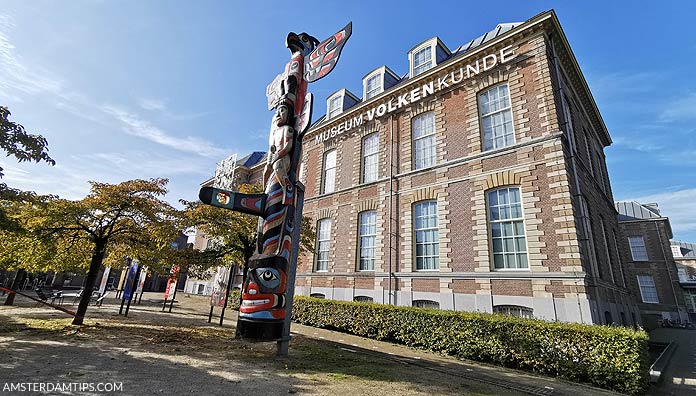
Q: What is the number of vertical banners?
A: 6